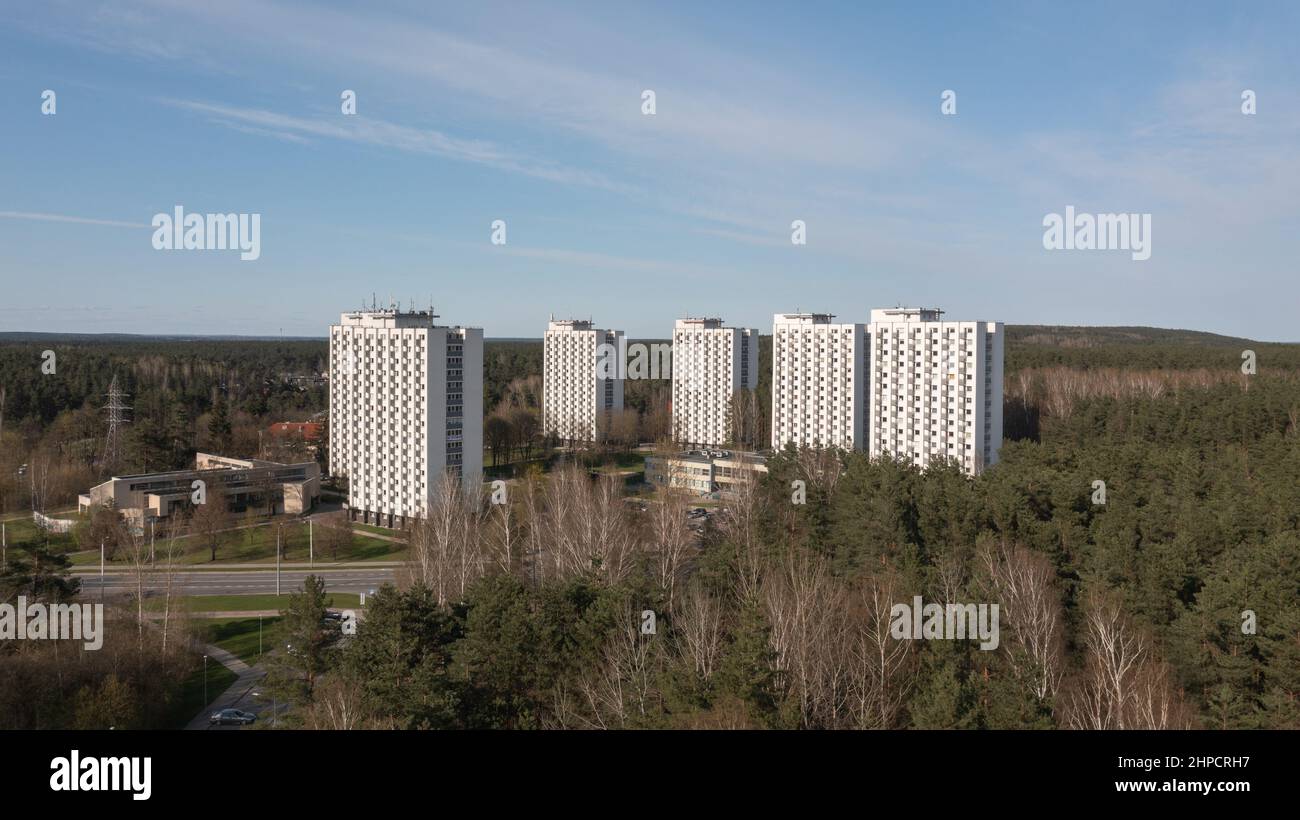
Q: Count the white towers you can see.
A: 5